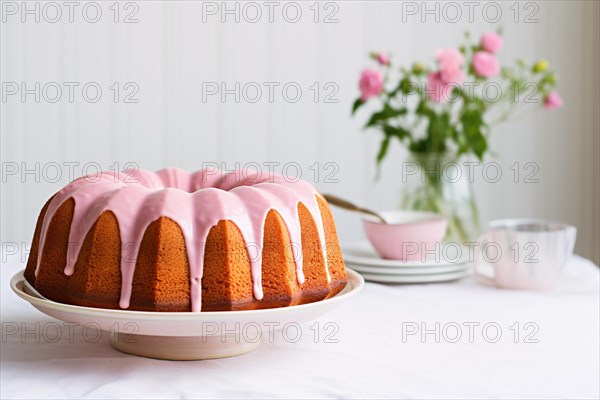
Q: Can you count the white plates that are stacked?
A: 3